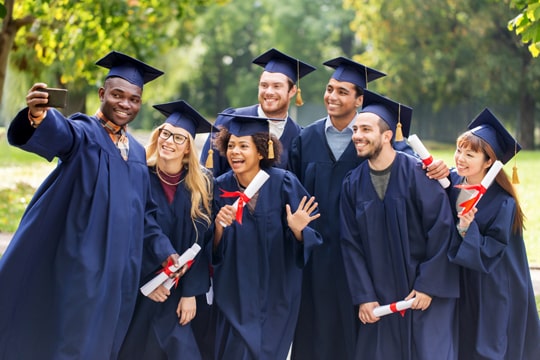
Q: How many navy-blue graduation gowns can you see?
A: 7